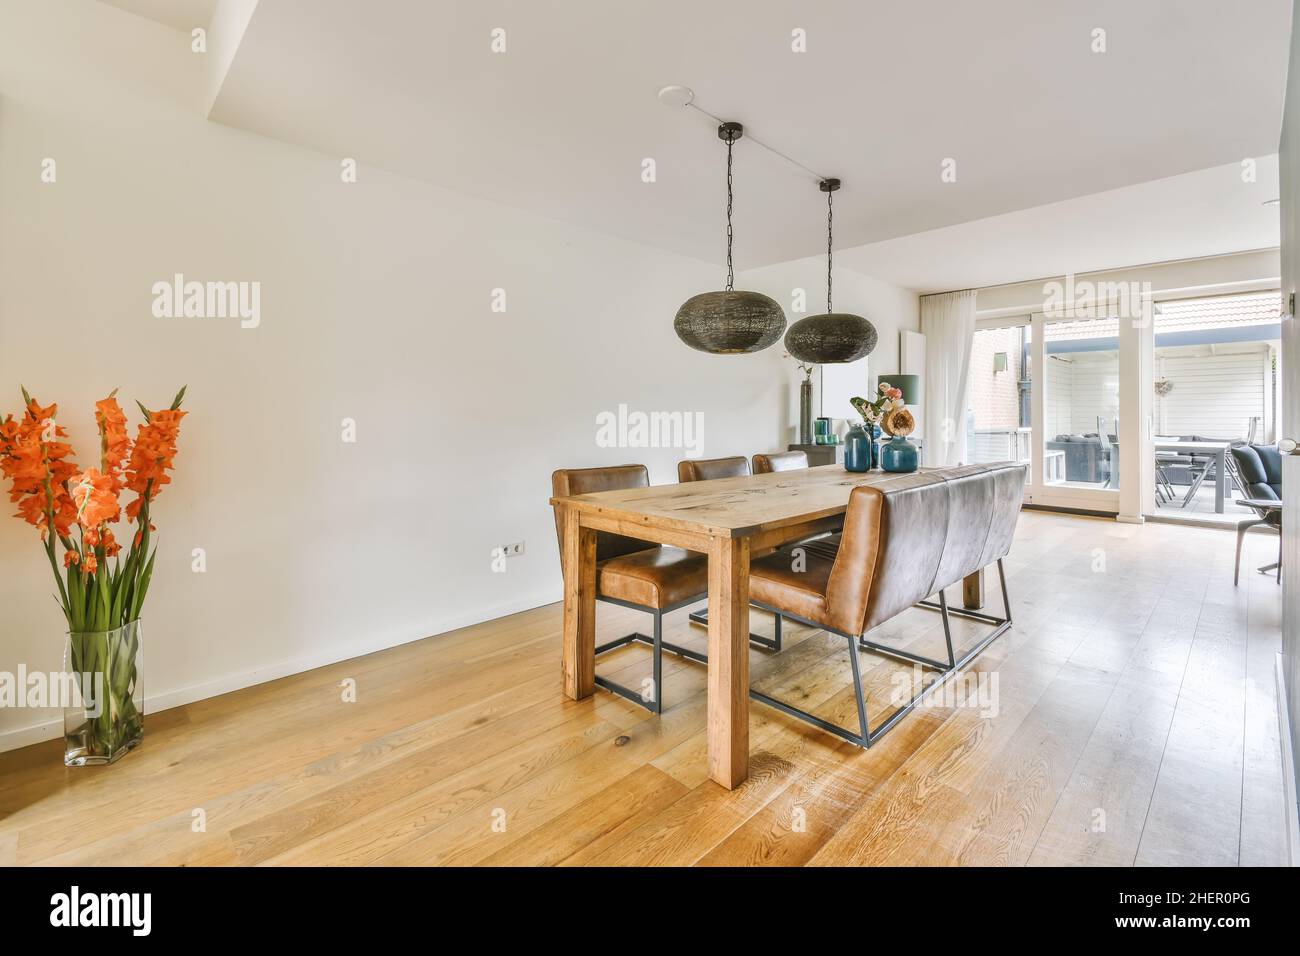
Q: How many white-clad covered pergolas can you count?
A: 1